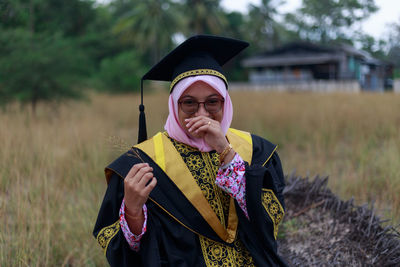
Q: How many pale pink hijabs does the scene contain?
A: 1